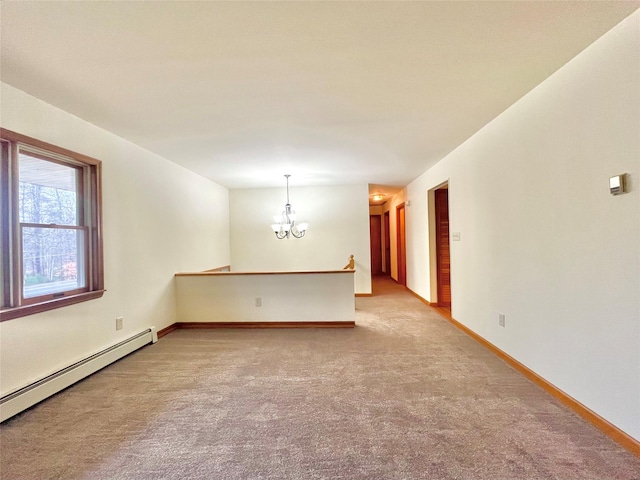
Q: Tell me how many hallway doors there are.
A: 3